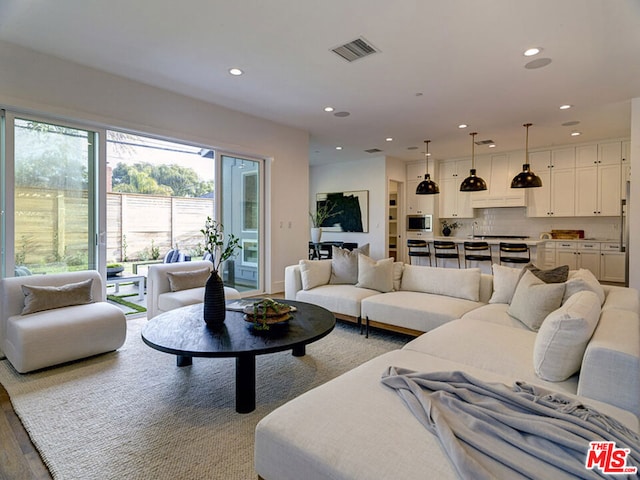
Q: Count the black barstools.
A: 4